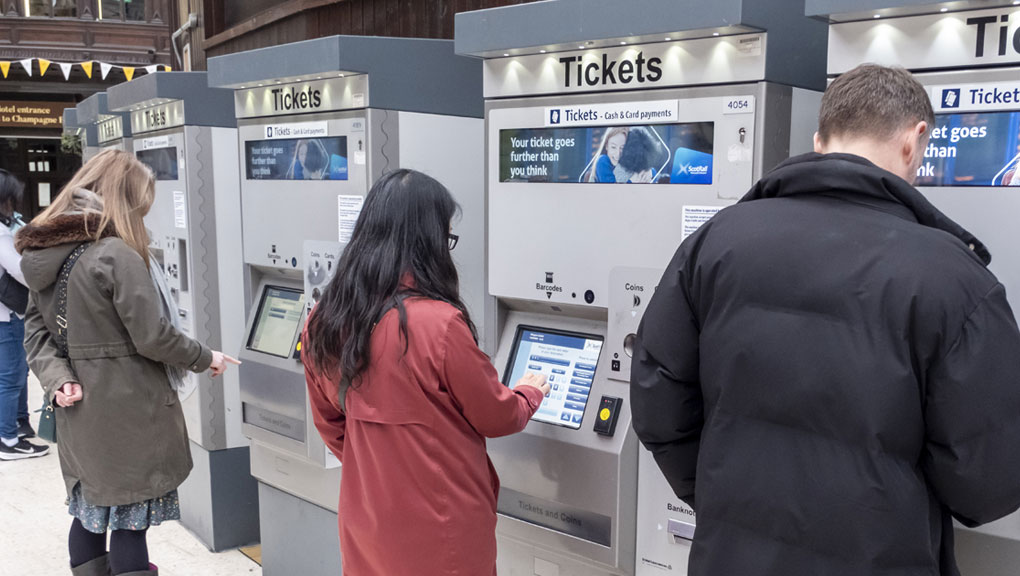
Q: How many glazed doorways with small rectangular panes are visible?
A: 1